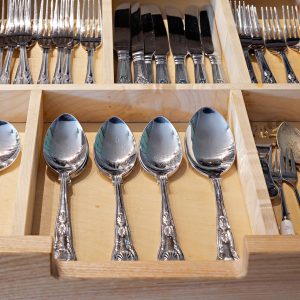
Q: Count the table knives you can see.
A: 7